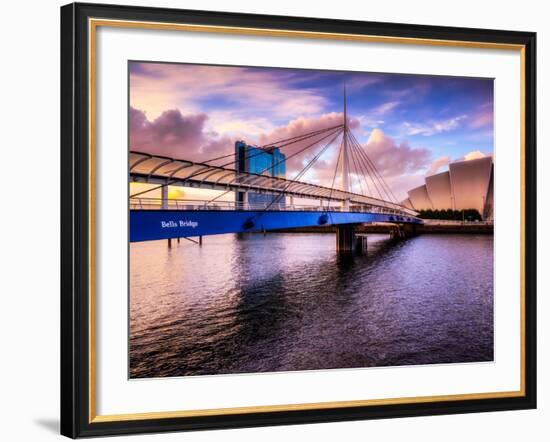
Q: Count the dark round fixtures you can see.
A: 2